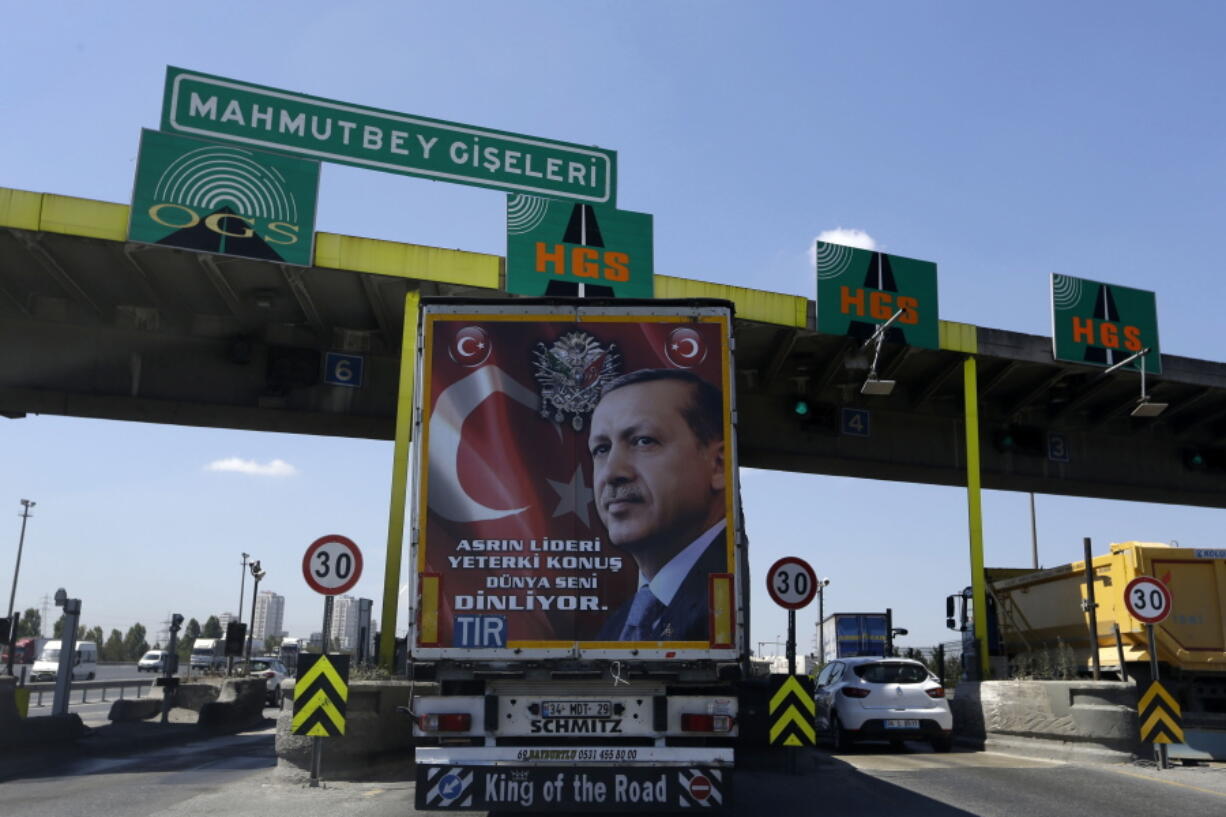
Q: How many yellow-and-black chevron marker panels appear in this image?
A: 3